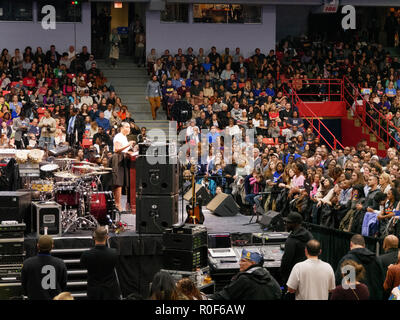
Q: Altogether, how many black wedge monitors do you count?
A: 3